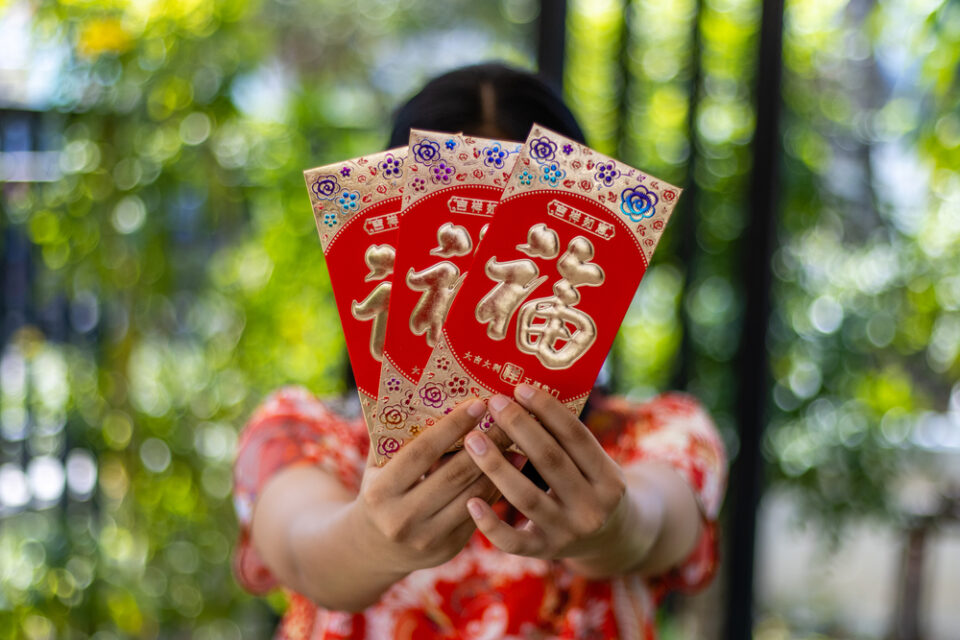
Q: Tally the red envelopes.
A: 3